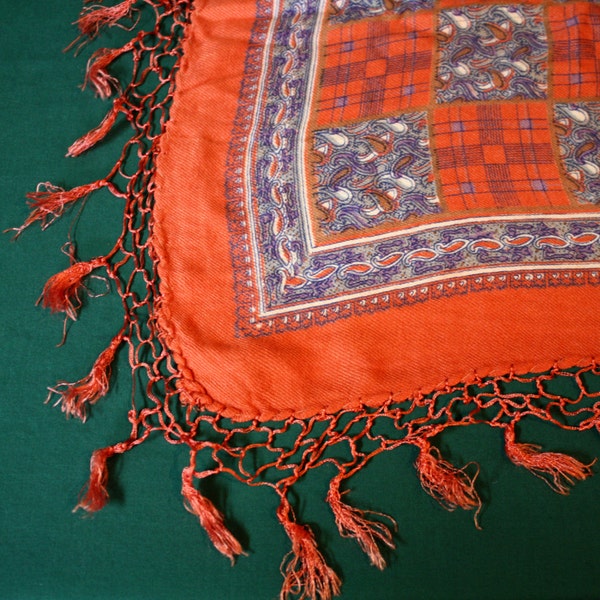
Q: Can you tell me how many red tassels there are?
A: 12